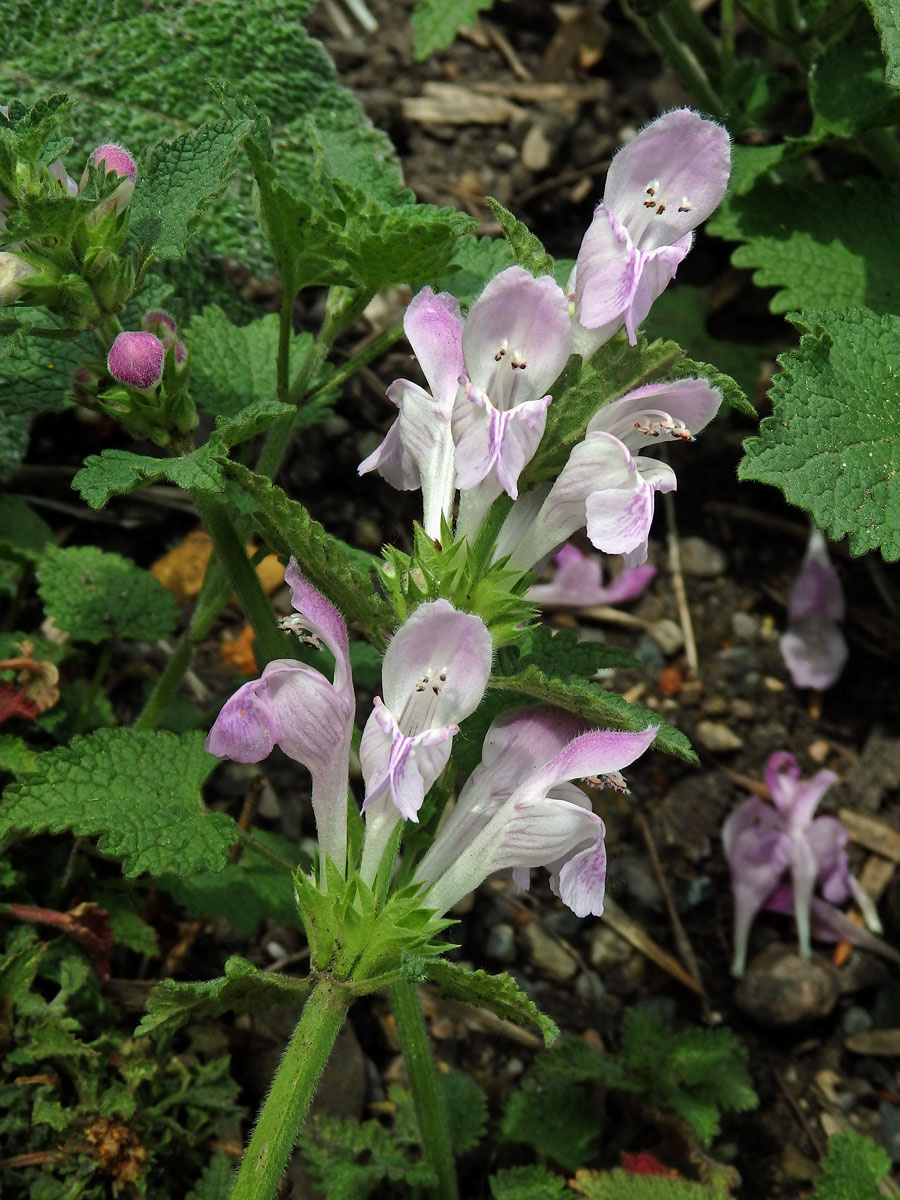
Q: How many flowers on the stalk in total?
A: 8